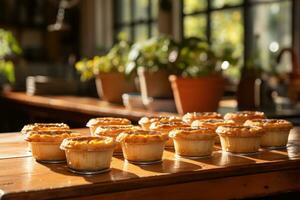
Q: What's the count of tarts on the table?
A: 14